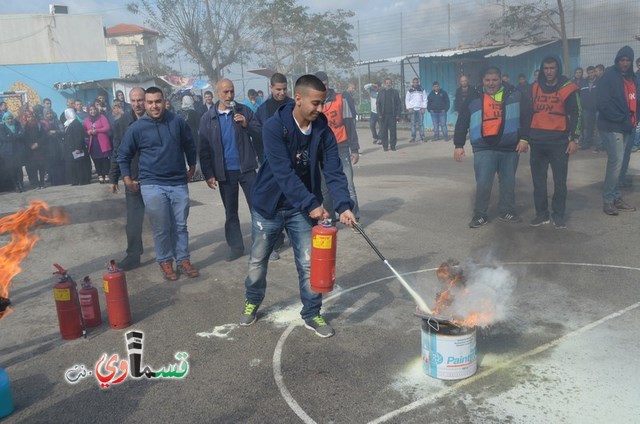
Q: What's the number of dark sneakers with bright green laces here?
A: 2